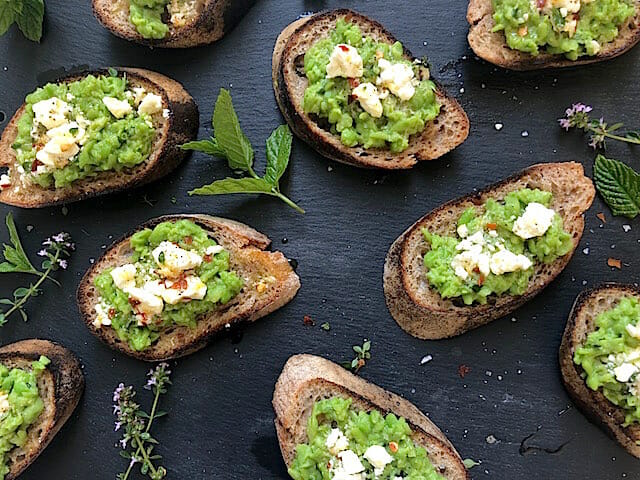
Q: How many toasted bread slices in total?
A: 9